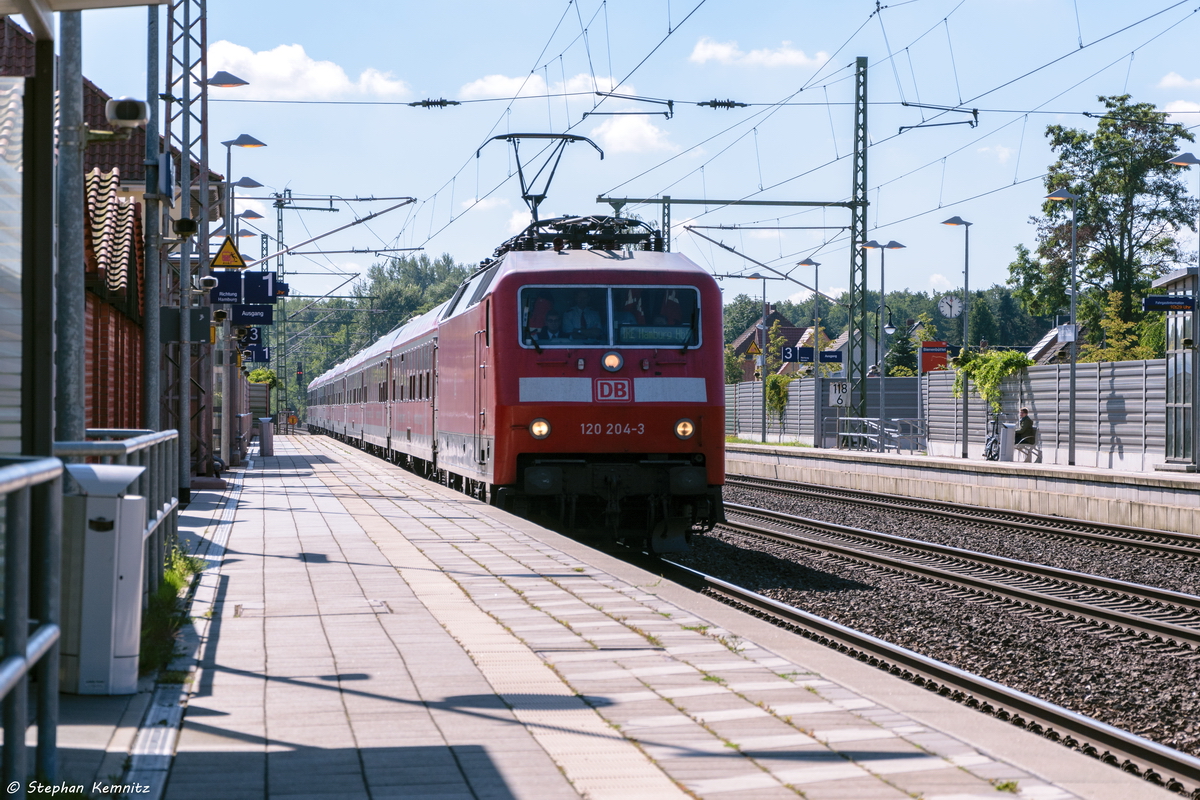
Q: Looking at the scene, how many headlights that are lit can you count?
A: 3